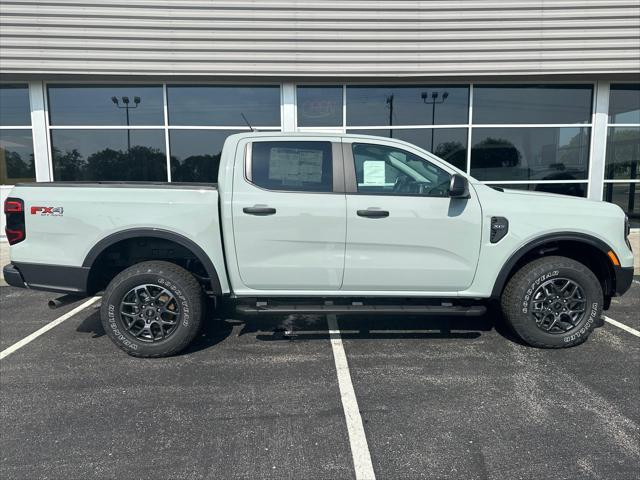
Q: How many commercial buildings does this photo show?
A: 1